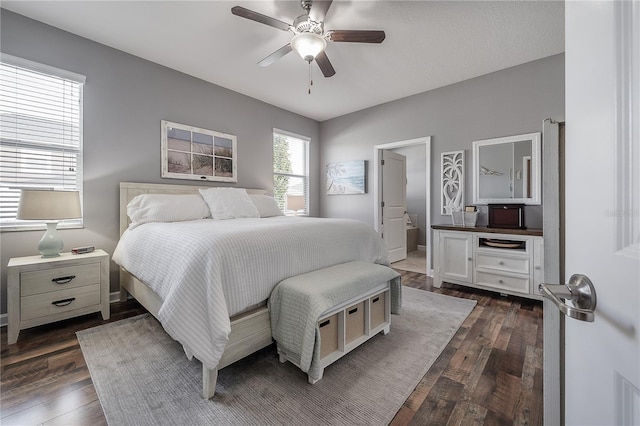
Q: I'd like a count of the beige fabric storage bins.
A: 3